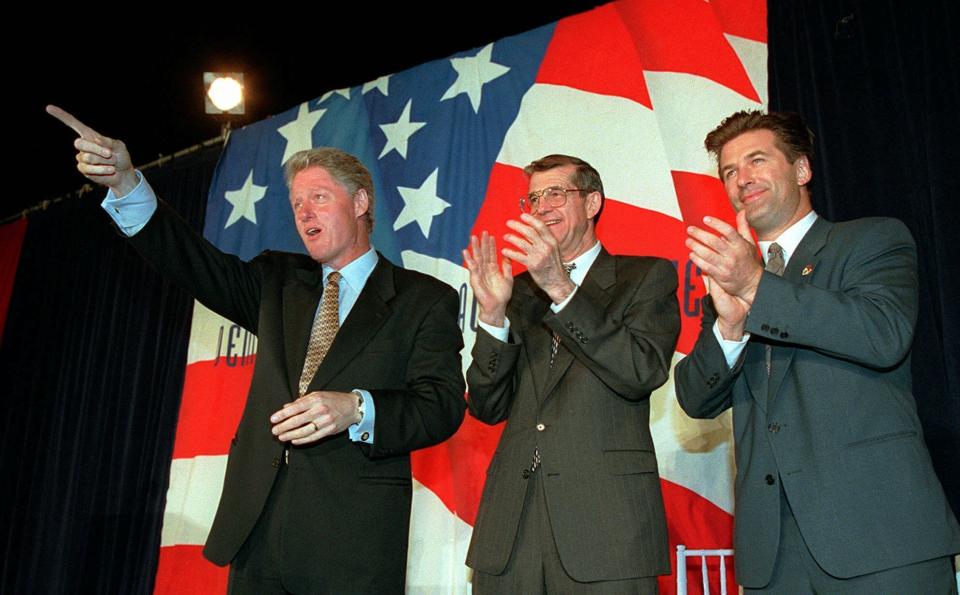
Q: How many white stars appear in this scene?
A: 7